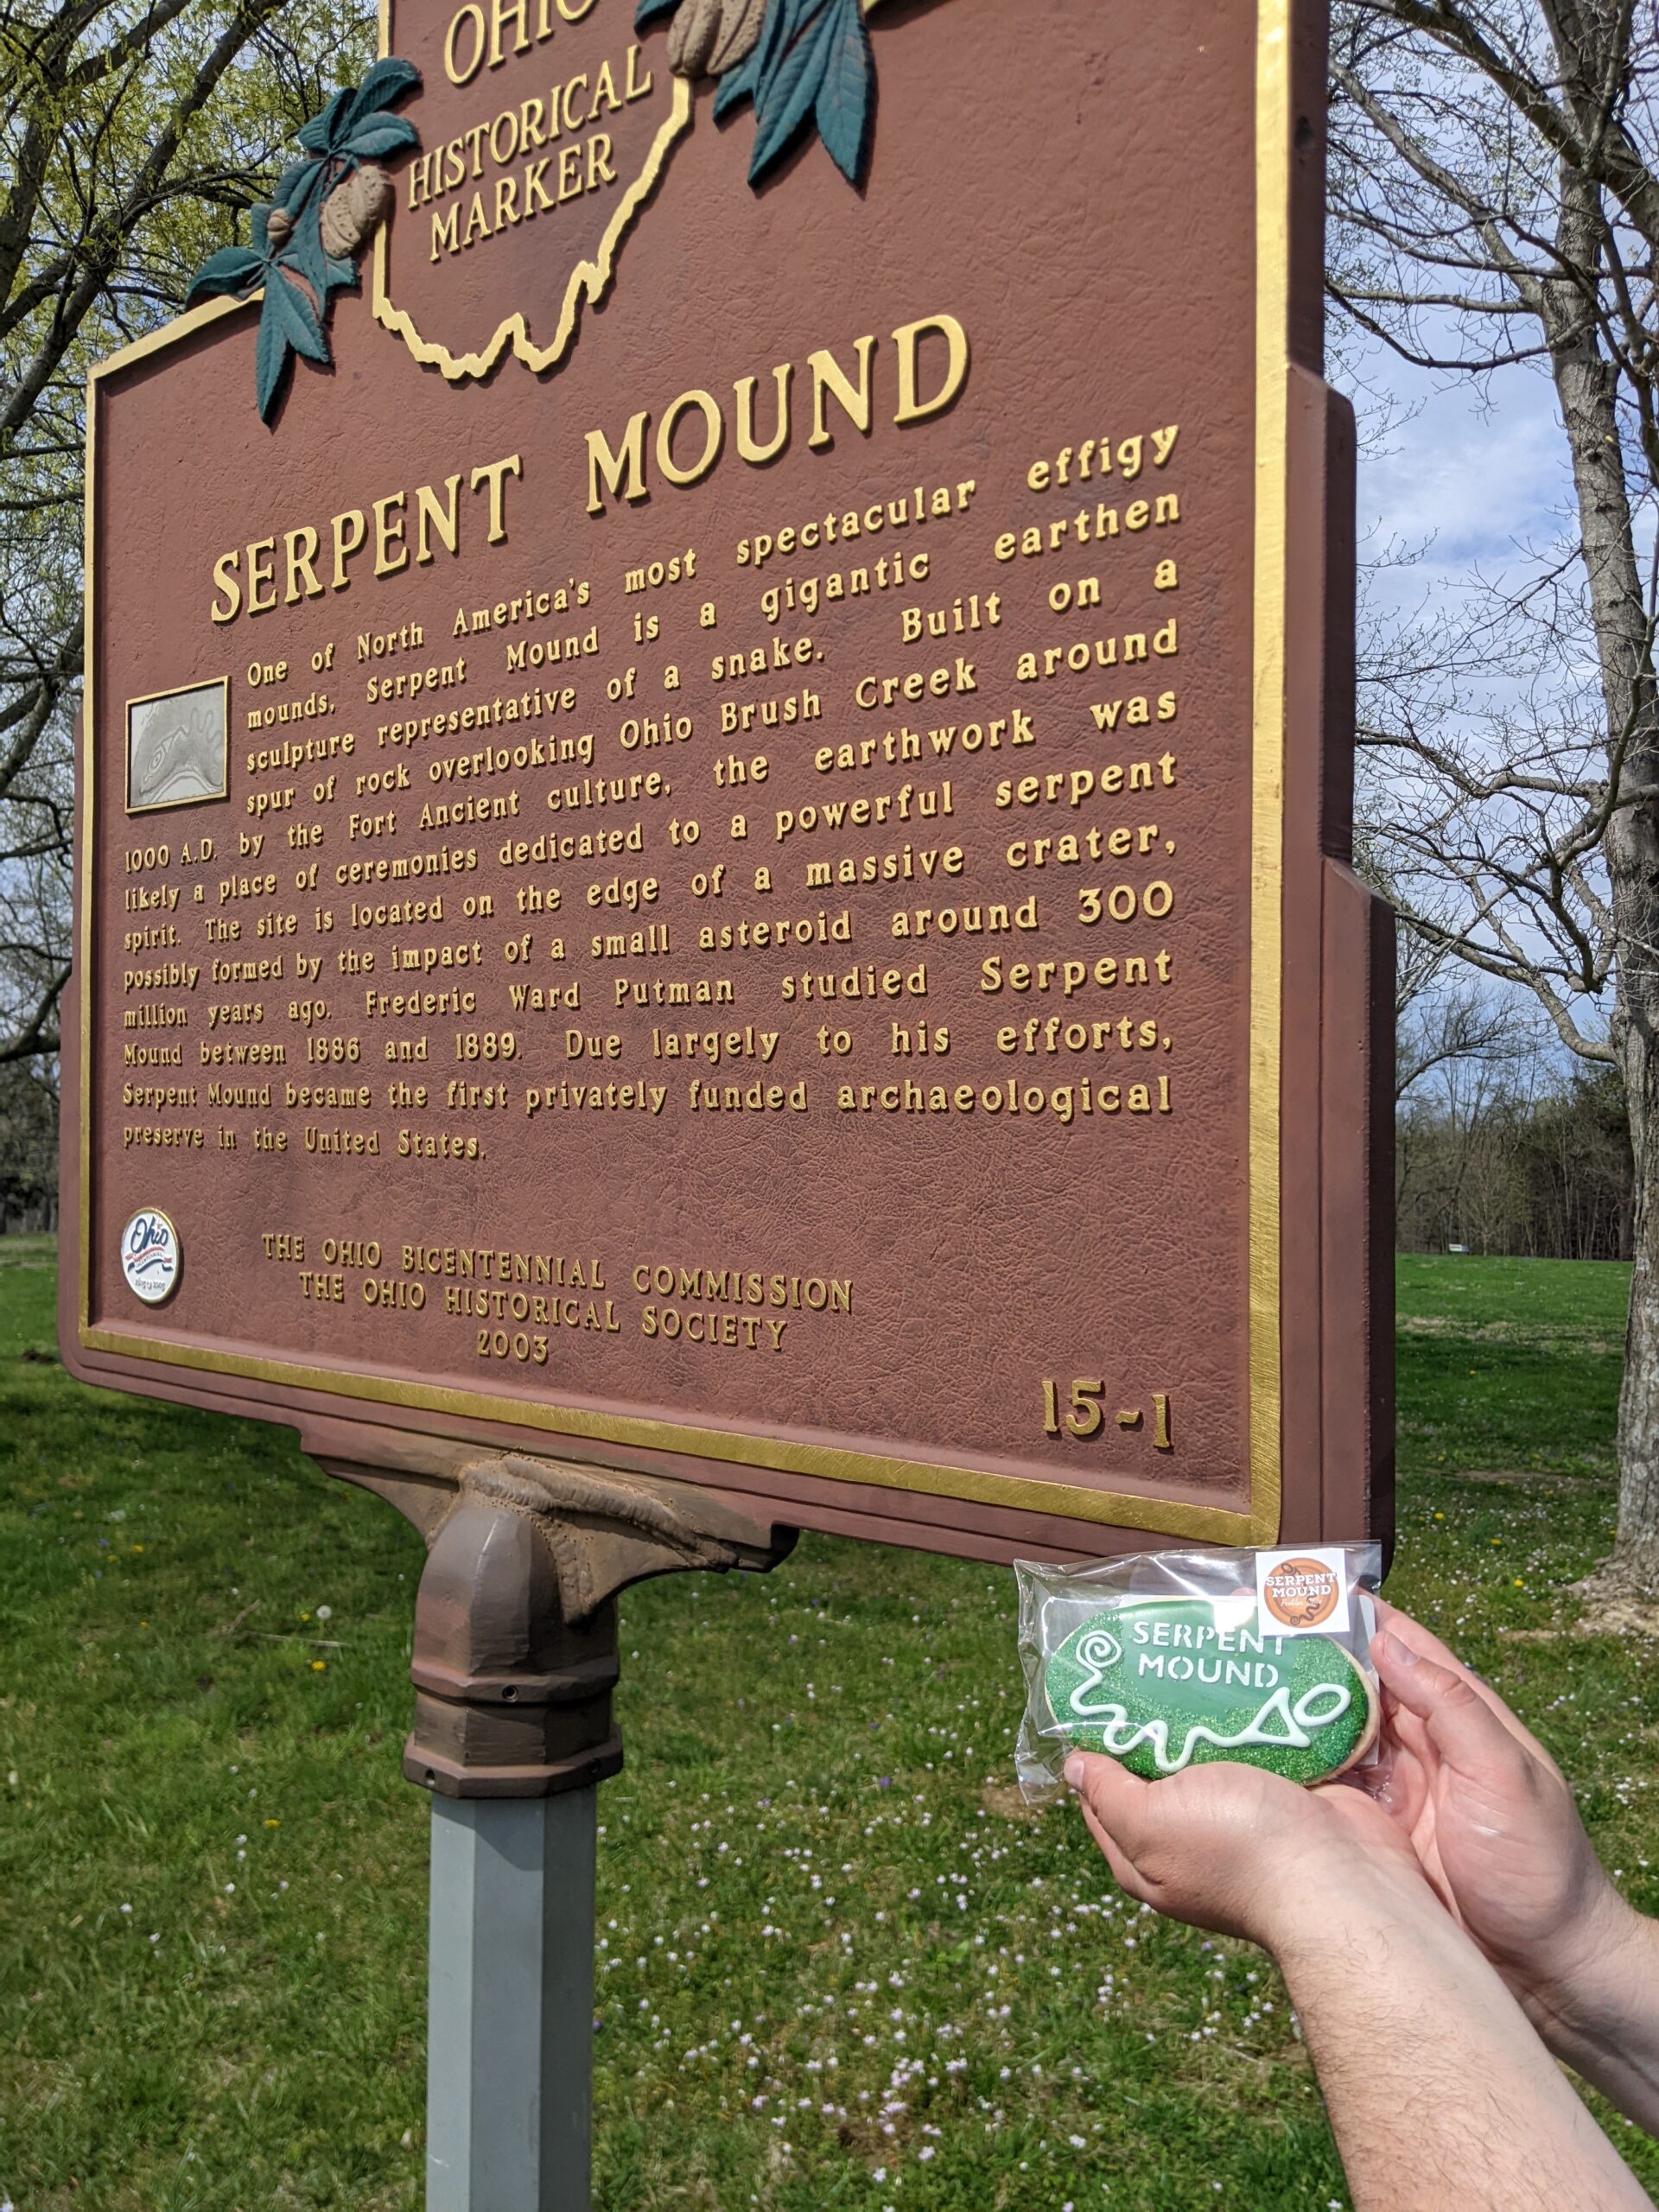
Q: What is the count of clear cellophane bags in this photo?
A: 1